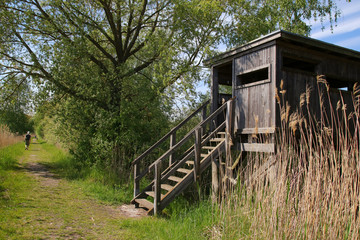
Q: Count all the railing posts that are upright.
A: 6